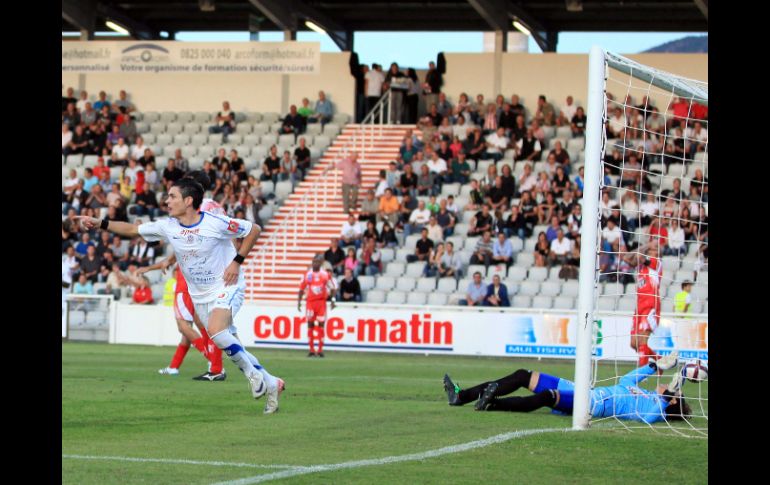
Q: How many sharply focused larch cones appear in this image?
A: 0